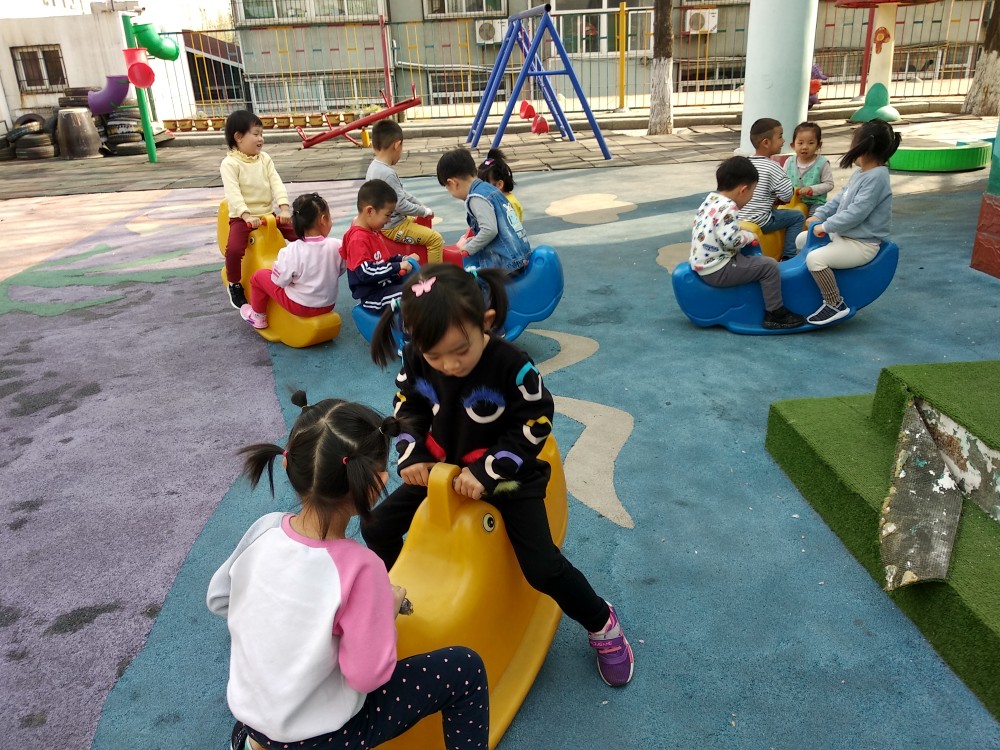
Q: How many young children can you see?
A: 12